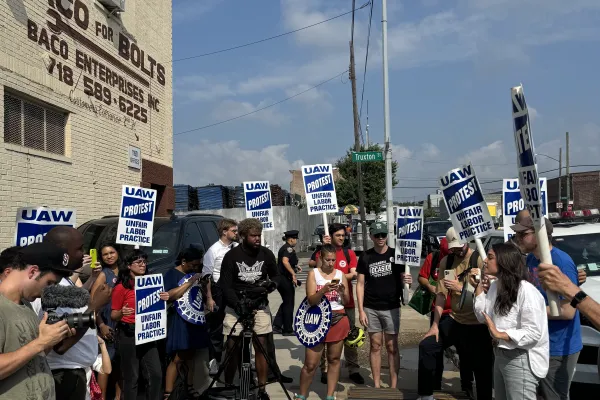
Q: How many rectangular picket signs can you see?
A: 9